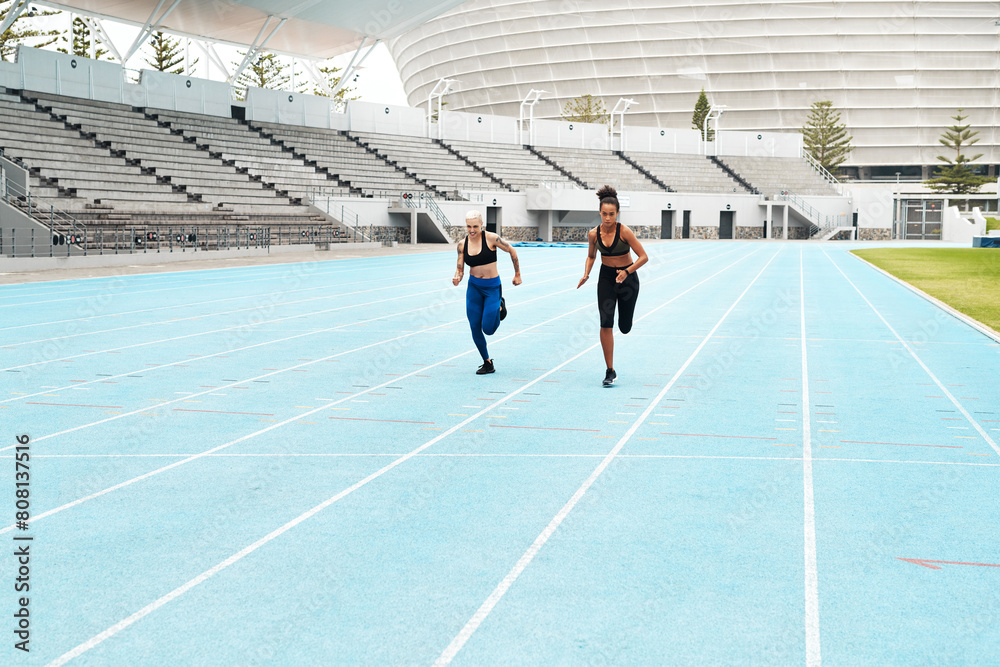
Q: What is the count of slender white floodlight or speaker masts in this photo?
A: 4